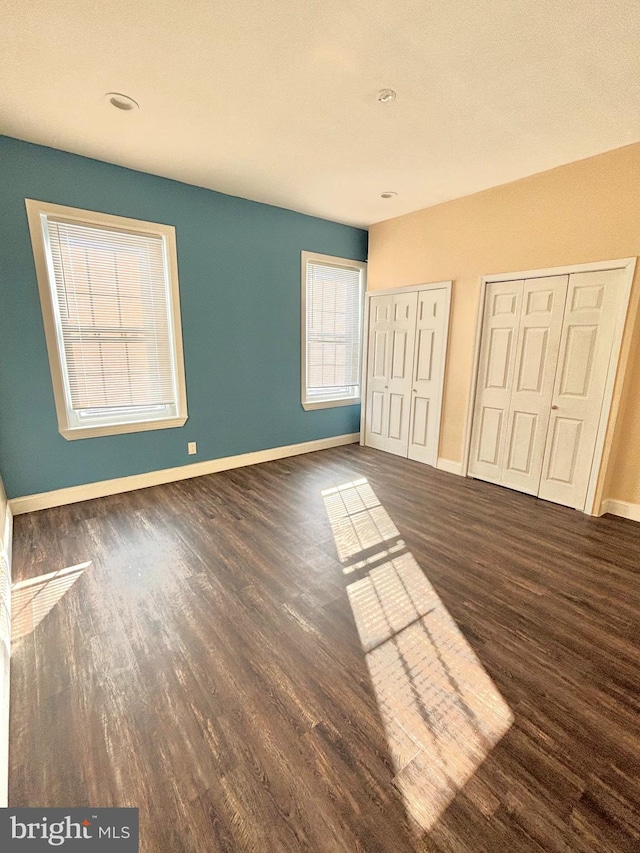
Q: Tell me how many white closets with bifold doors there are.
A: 2